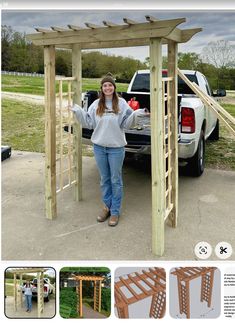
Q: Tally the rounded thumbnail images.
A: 4